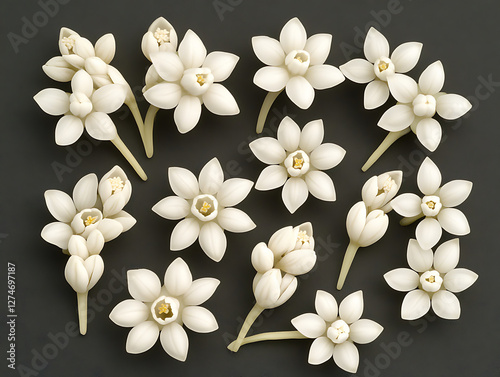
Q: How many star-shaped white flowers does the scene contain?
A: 12